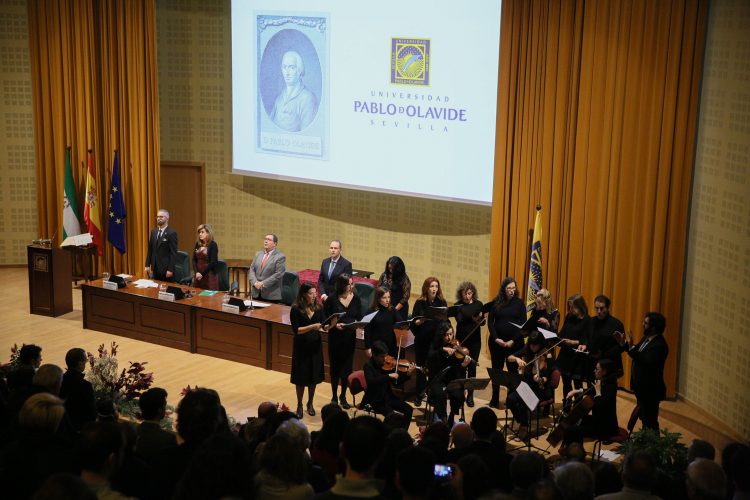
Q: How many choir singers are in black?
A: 9